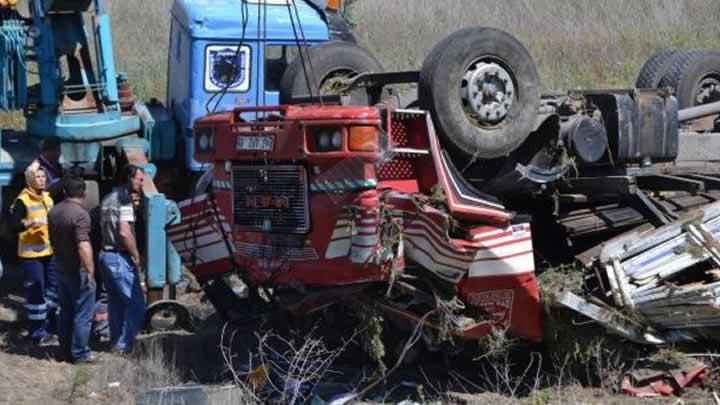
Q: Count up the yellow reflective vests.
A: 1